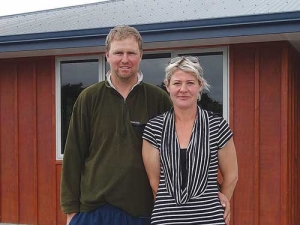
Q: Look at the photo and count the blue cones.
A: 0